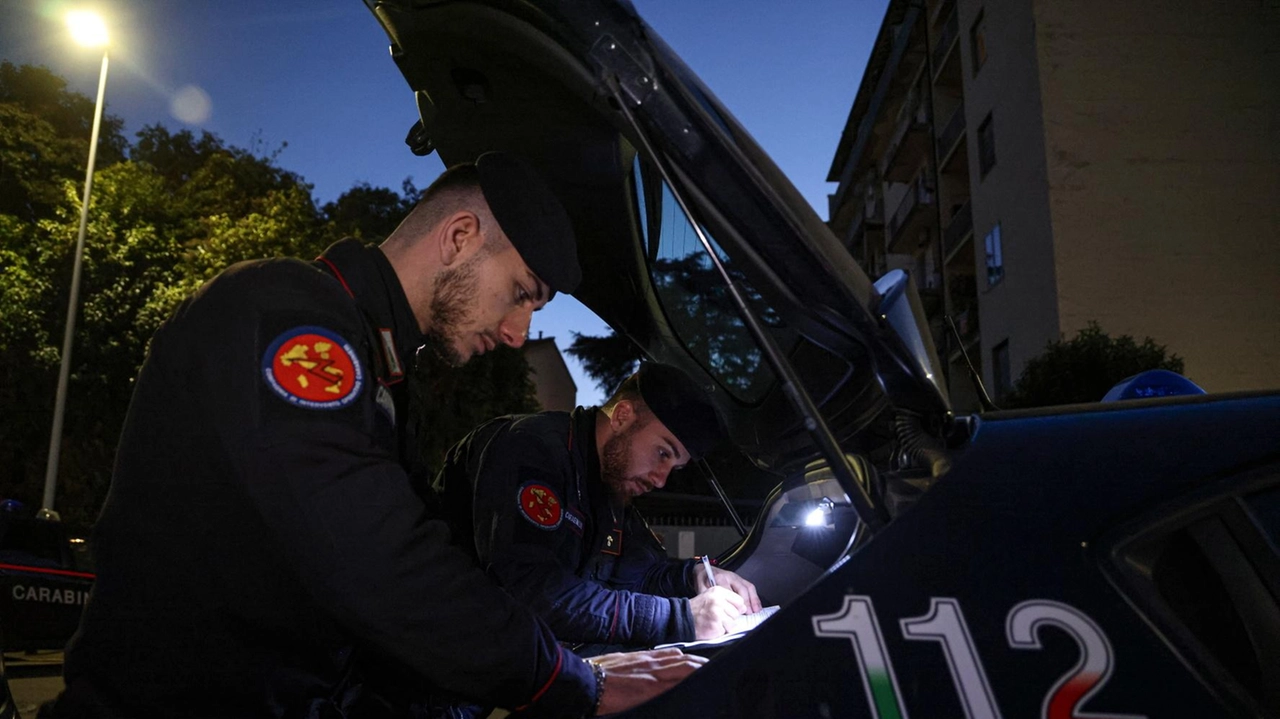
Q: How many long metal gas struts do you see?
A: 2